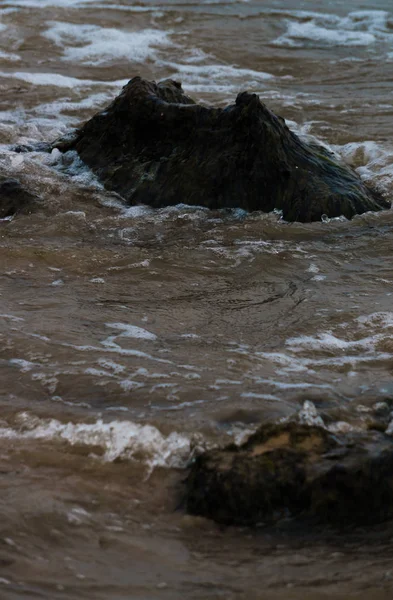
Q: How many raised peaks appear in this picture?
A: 2